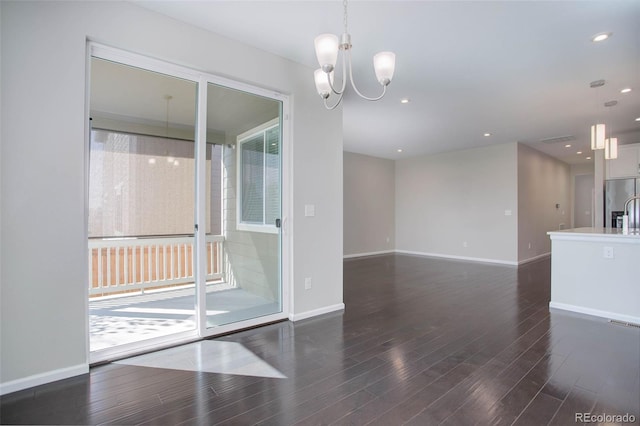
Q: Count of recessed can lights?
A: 9